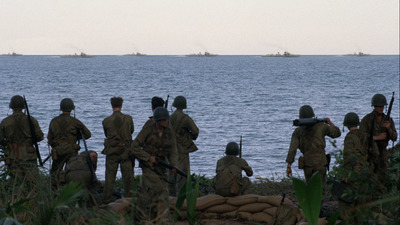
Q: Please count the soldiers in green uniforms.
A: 11